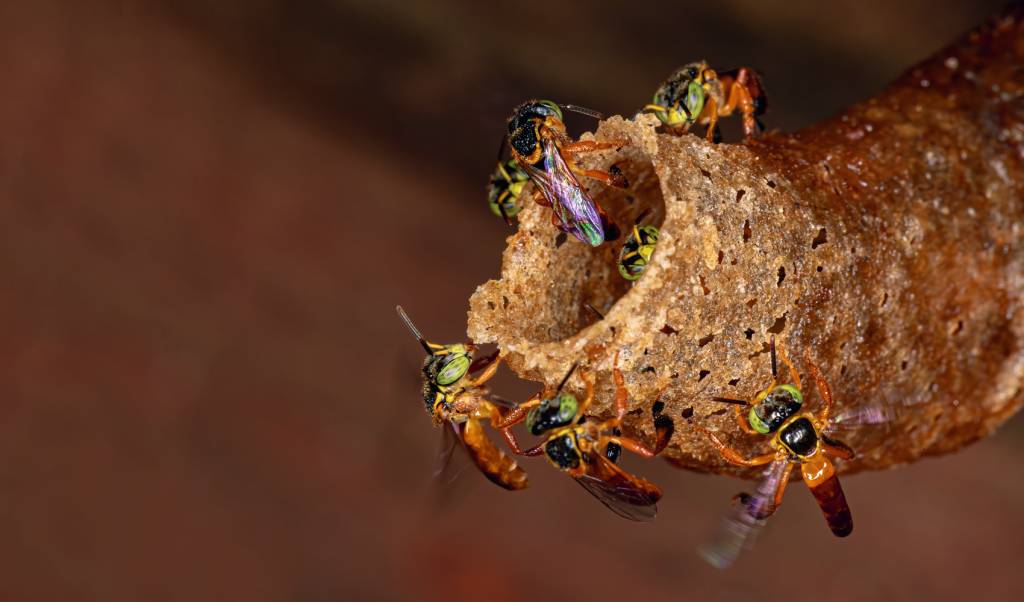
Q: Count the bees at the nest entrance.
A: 7